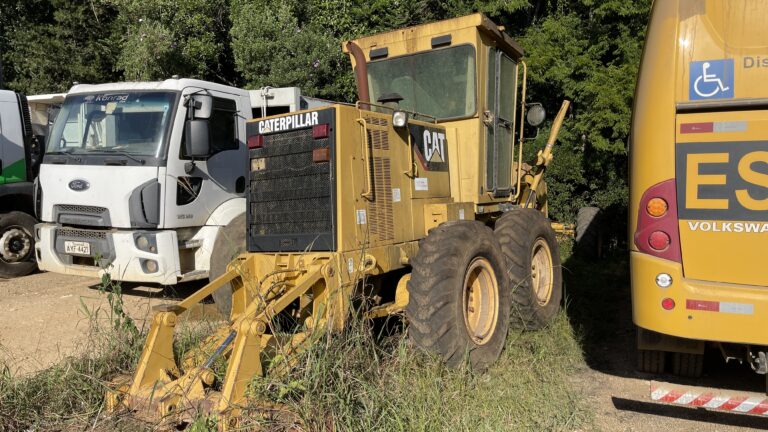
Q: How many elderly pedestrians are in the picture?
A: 0